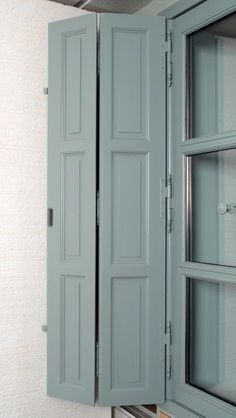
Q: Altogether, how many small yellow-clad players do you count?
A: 0